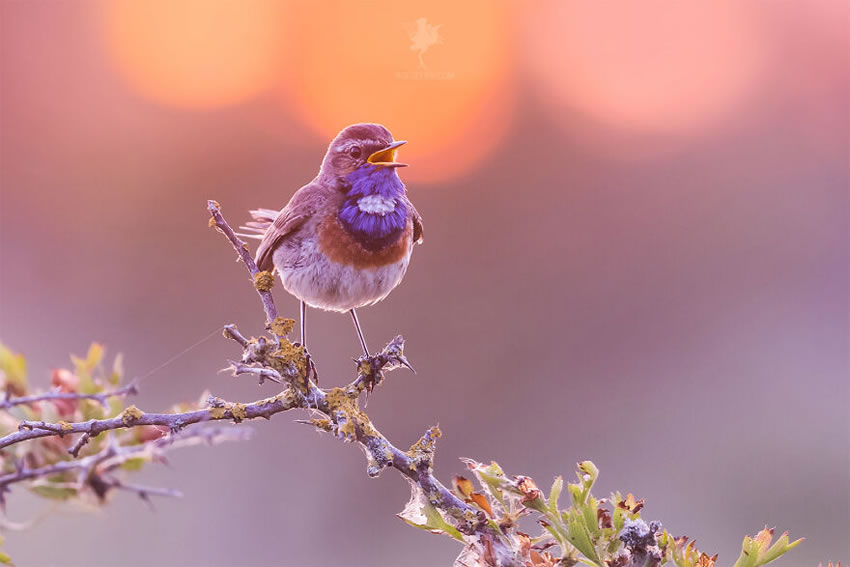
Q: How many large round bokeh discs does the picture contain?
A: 3